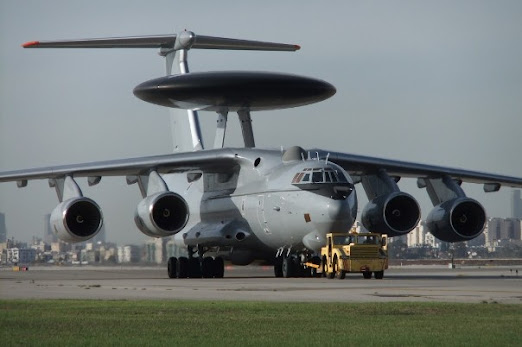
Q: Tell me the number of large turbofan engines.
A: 4